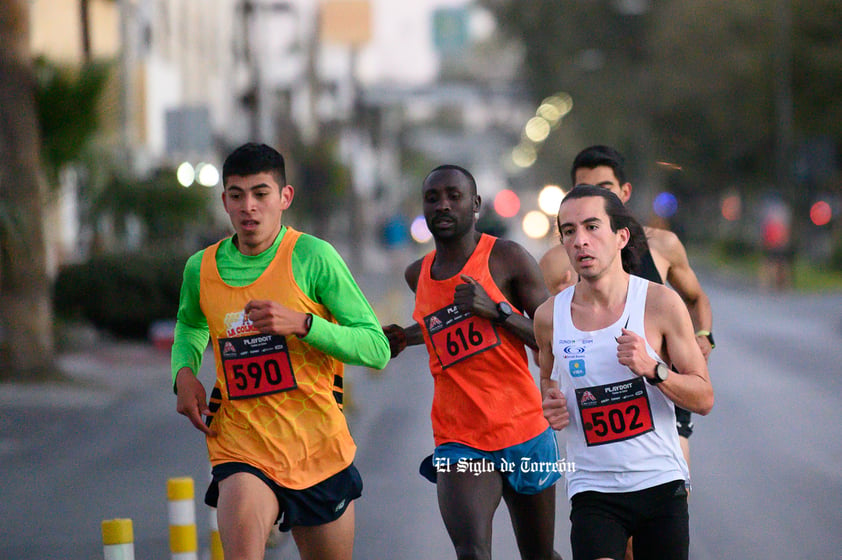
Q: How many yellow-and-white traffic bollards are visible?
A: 3